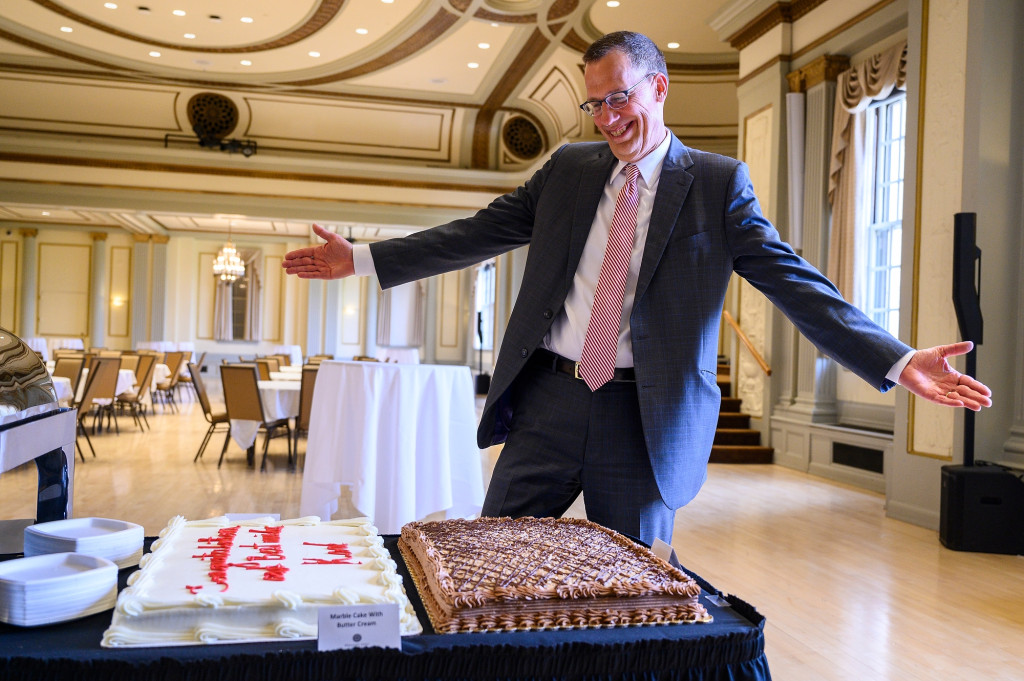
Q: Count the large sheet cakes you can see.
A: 2